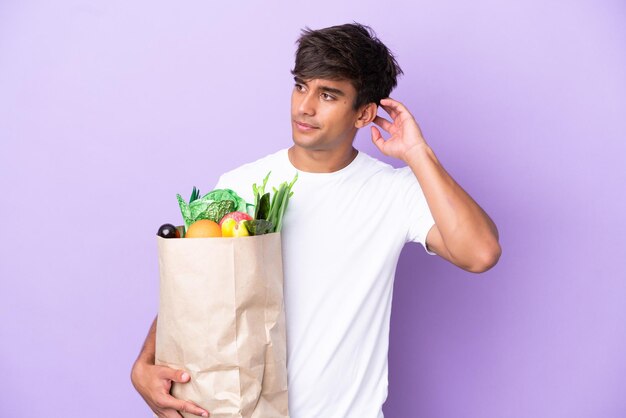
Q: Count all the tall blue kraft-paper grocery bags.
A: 0